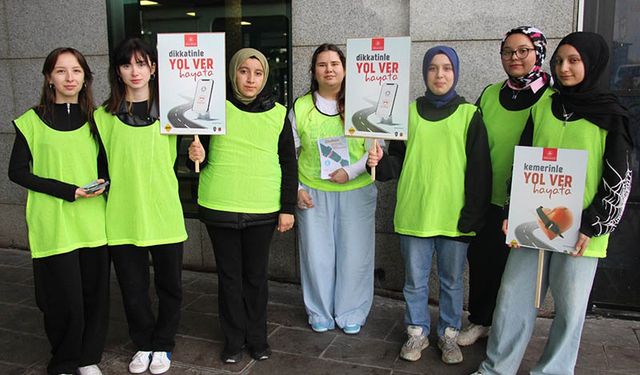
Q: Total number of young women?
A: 7